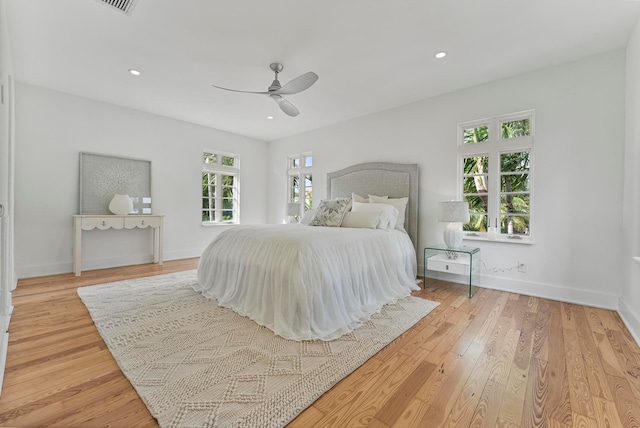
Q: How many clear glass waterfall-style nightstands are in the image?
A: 1